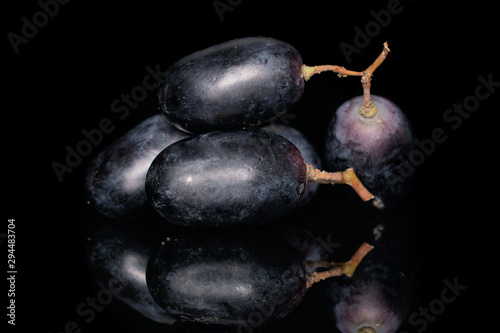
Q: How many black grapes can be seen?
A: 5